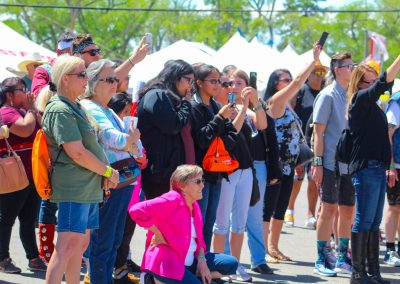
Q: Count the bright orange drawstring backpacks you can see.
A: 2